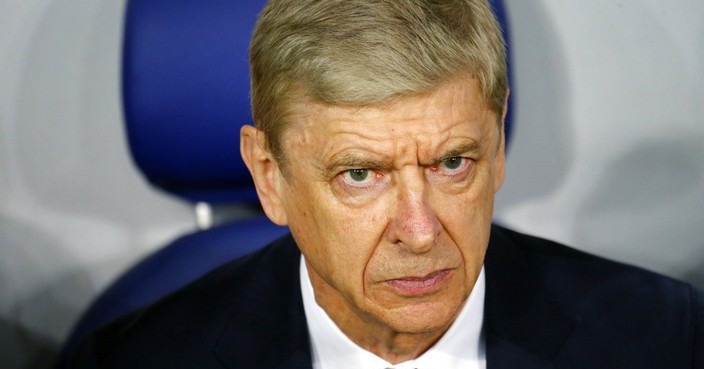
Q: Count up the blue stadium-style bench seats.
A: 1